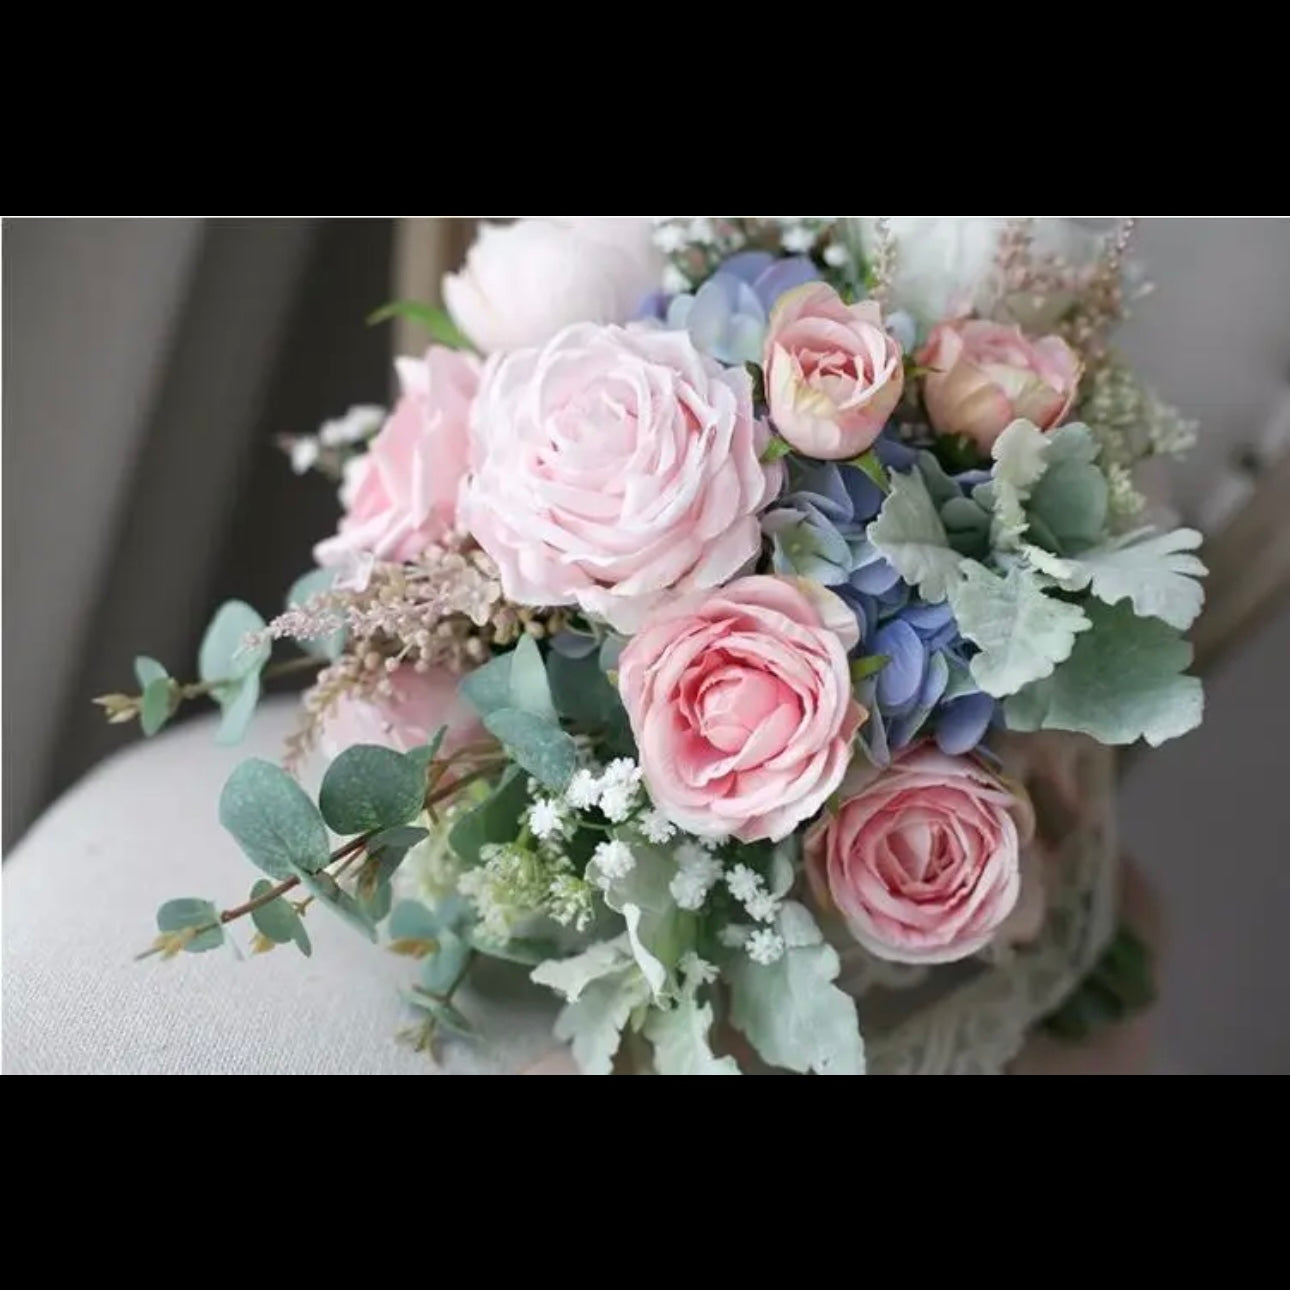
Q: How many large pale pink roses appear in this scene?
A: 1